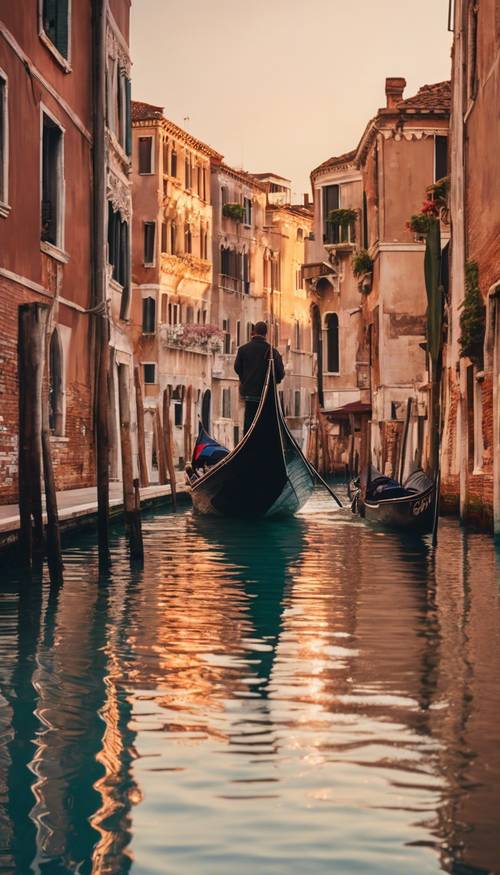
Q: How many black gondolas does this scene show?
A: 2